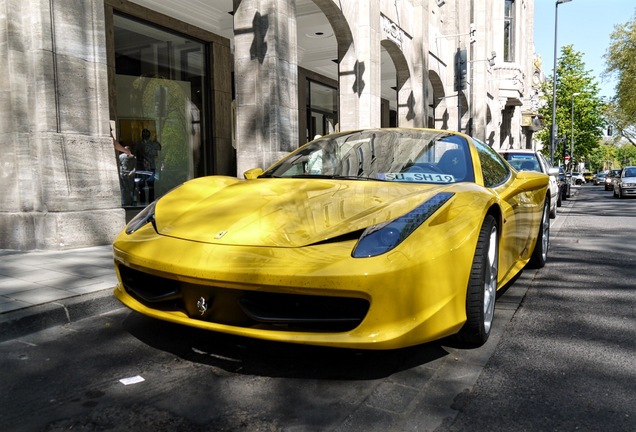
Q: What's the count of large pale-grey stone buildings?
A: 1